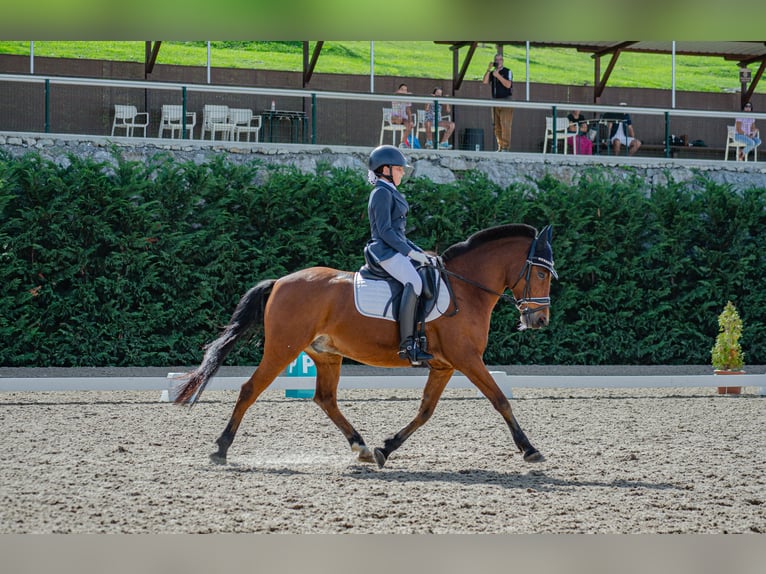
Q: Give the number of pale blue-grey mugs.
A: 0